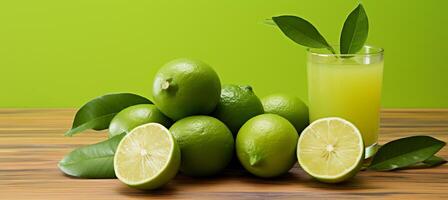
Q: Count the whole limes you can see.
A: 6